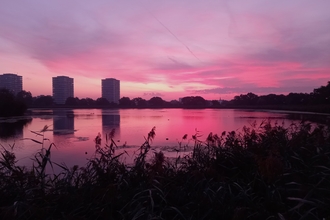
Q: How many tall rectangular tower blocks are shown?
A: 3